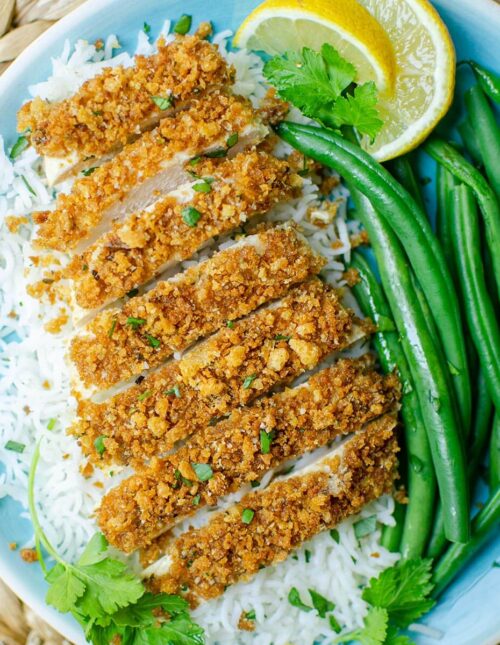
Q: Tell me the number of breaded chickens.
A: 7